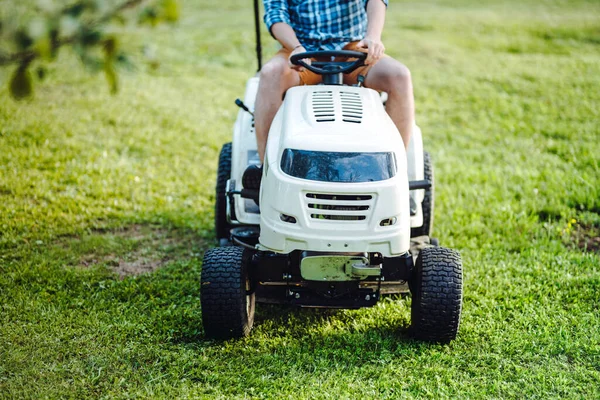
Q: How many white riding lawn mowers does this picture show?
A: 1